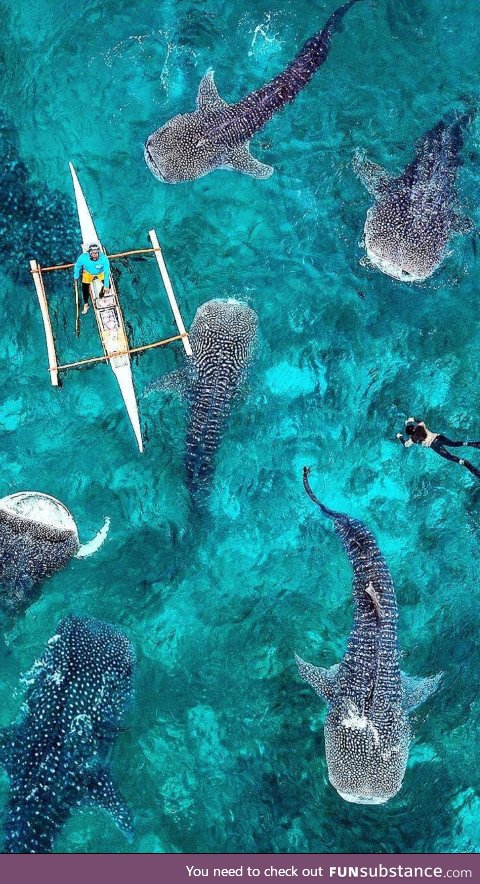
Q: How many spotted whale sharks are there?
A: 7